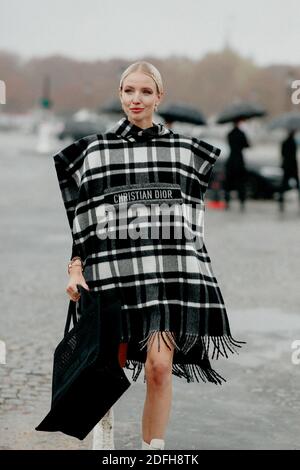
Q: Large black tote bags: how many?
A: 1